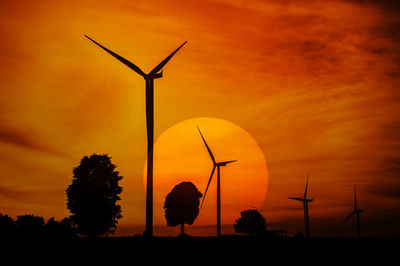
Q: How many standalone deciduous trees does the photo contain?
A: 3